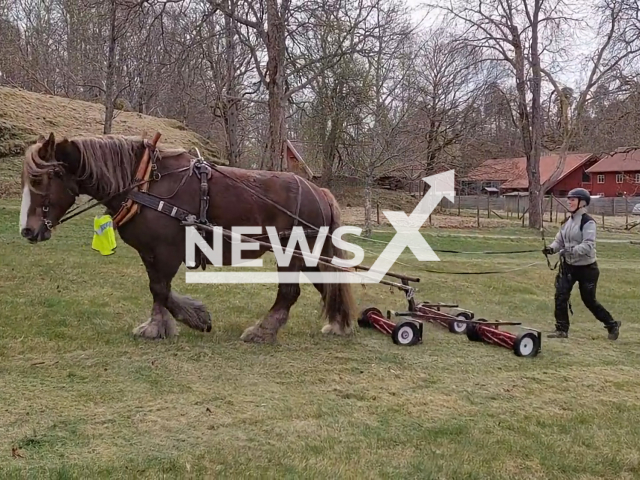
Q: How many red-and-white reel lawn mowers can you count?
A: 3